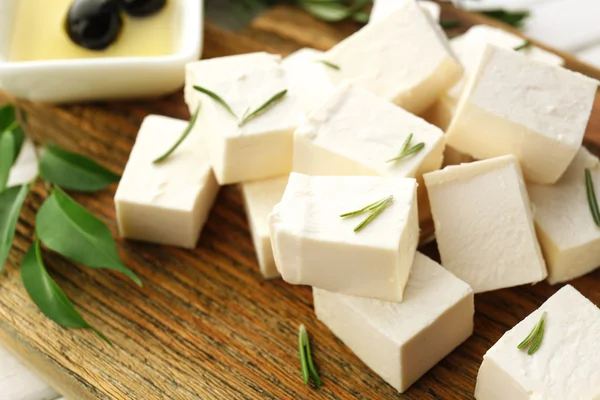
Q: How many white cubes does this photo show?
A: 14